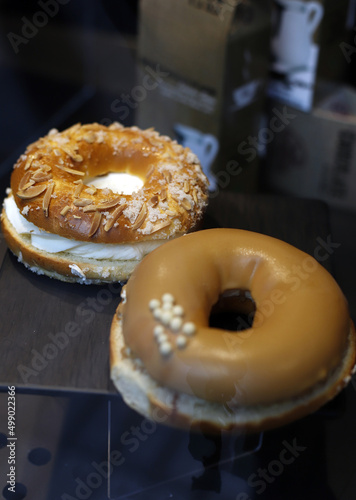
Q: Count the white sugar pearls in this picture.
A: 12